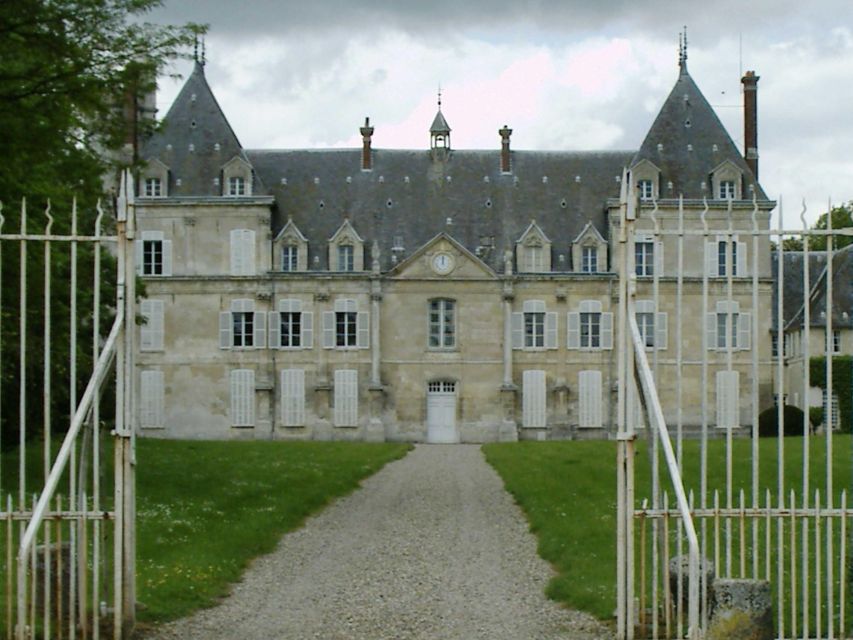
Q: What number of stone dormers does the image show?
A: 8